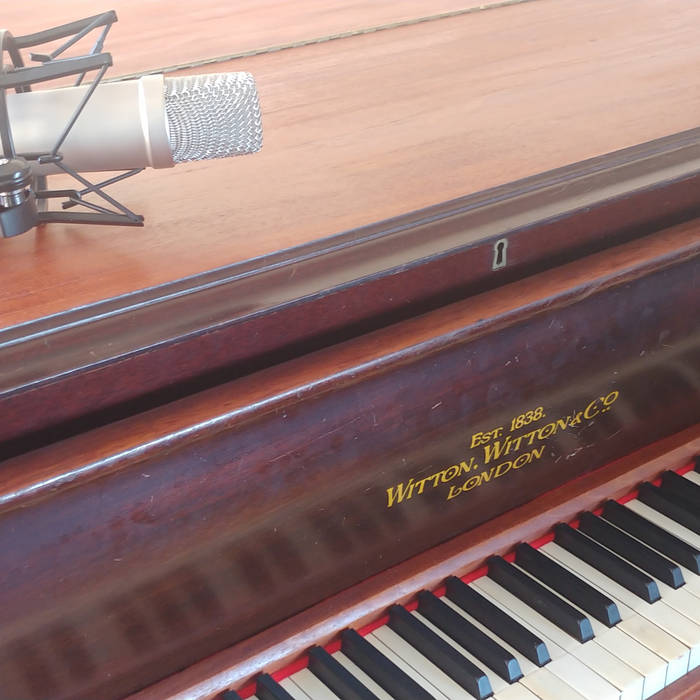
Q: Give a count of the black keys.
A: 15